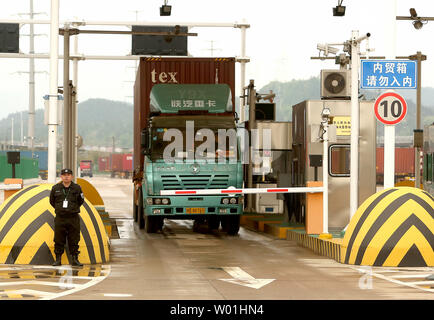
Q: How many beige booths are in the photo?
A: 1